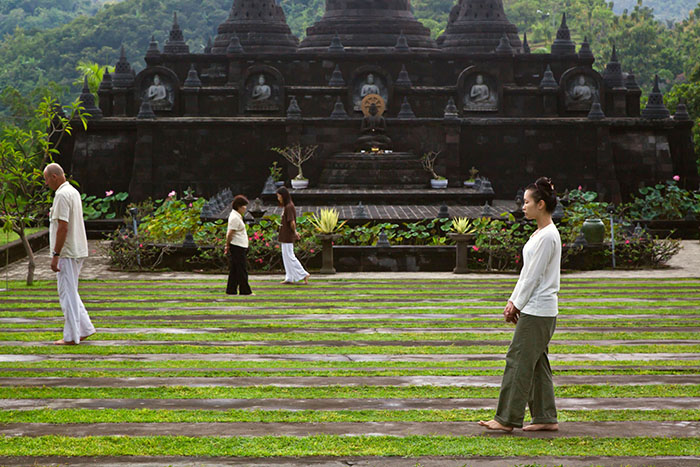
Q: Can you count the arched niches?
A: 5